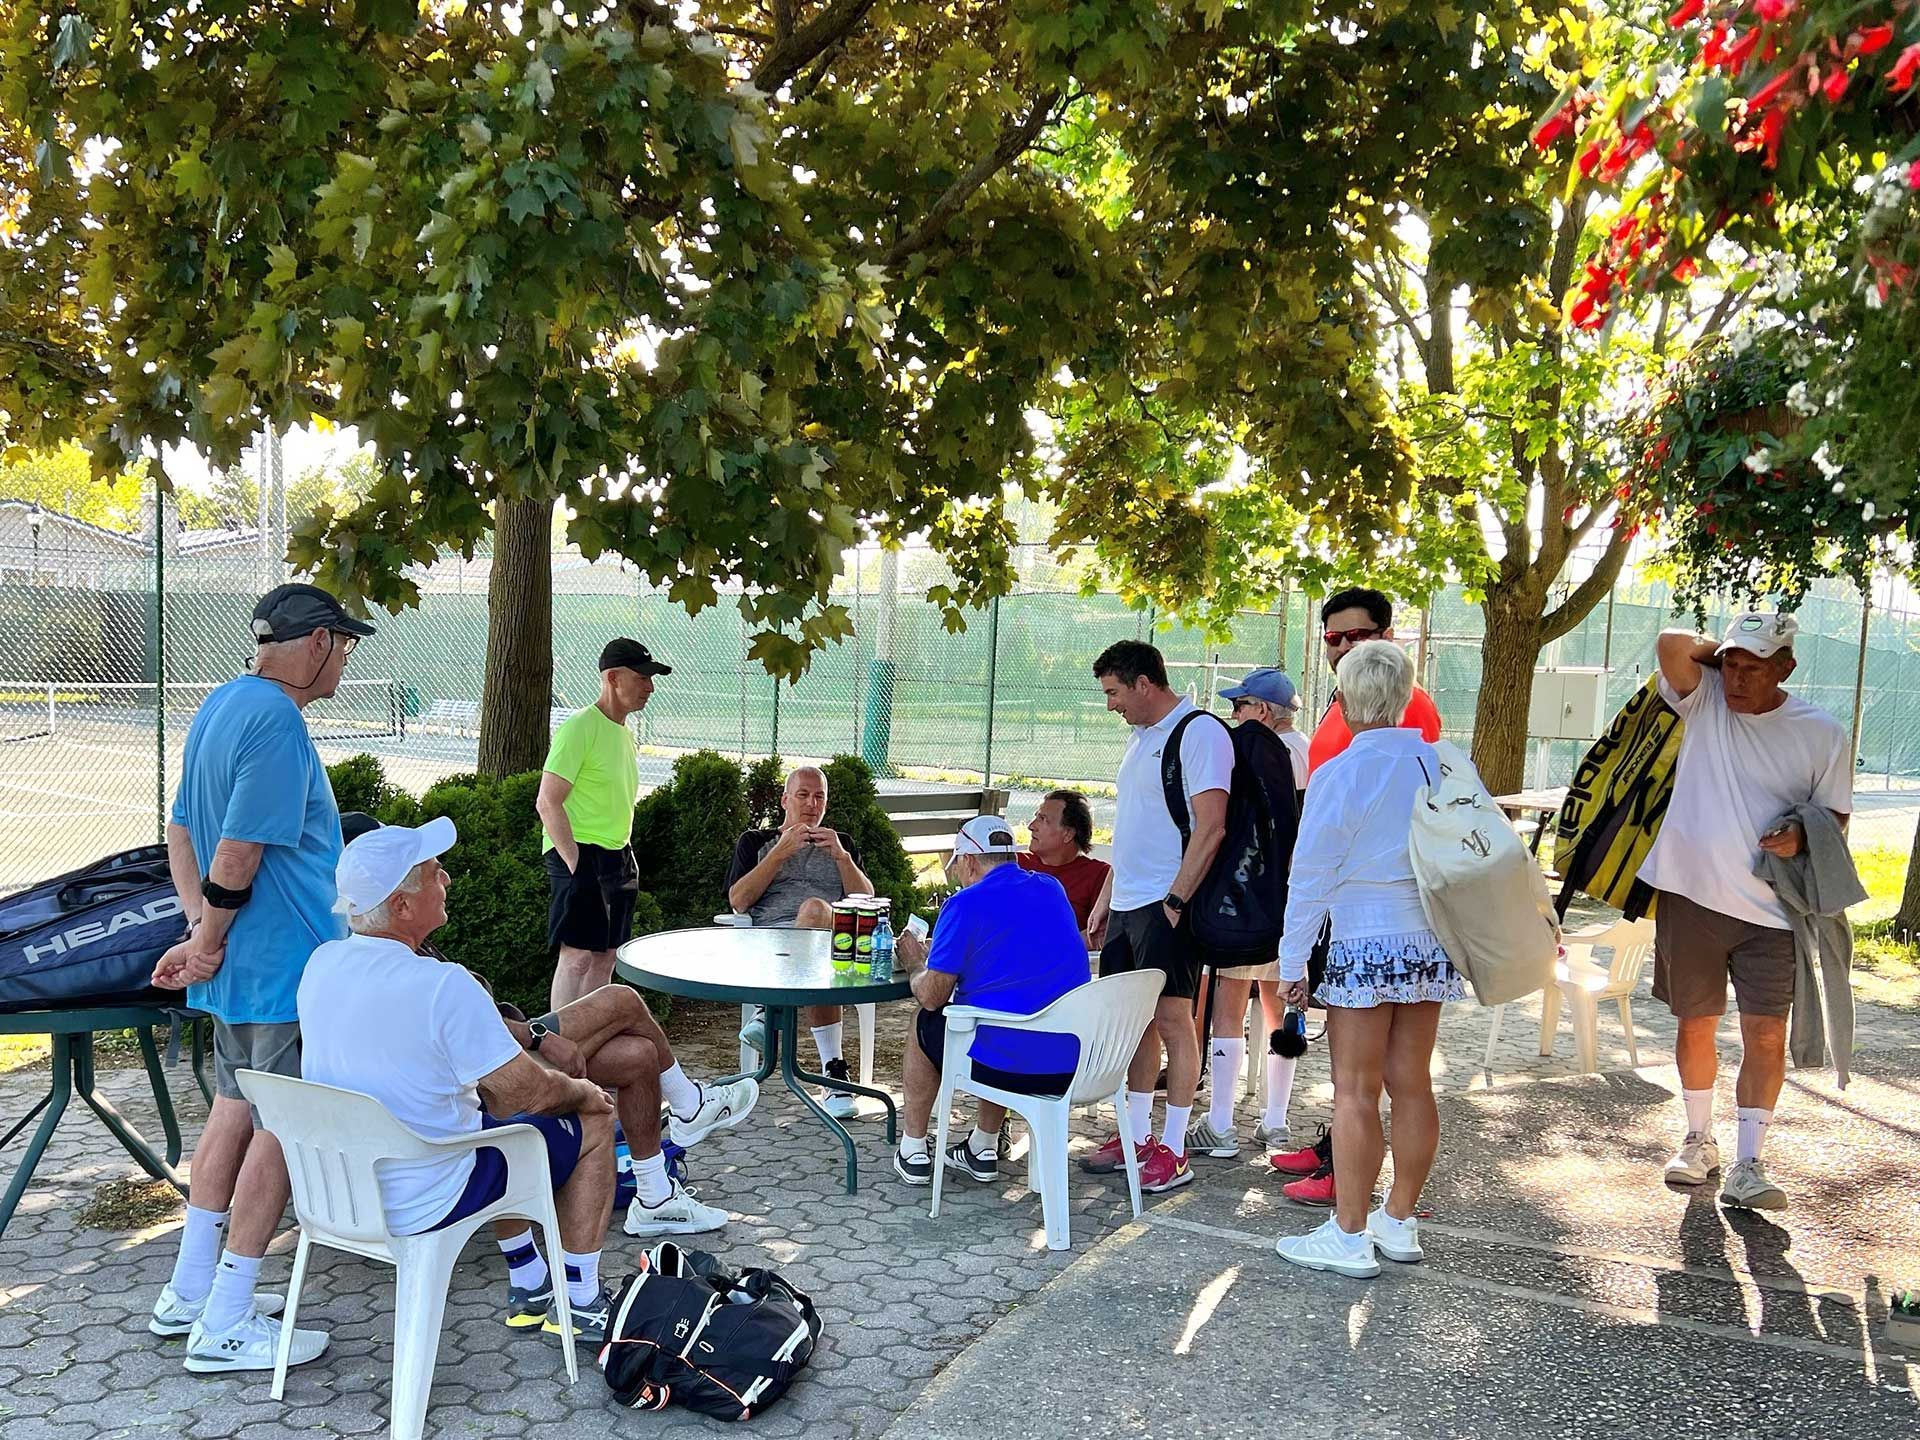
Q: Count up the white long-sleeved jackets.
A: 1